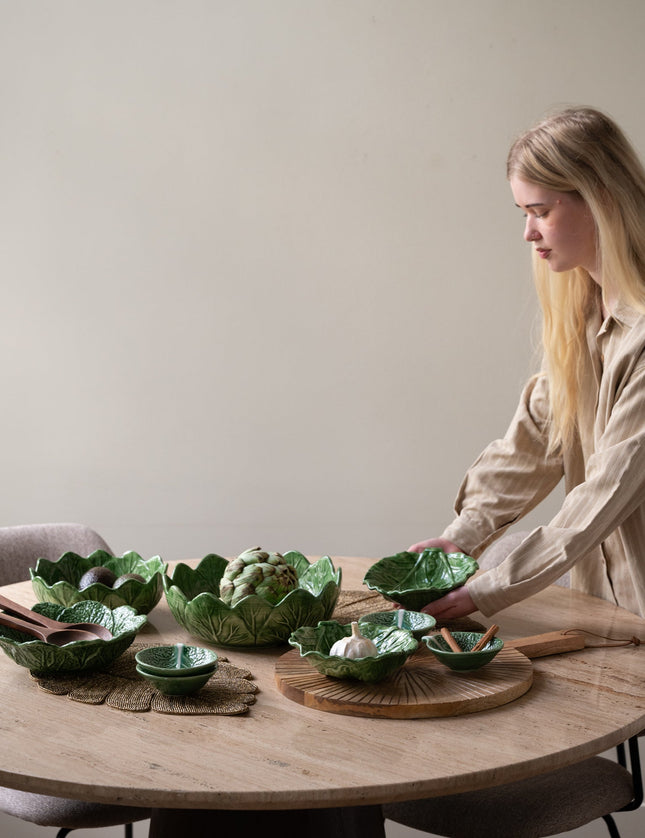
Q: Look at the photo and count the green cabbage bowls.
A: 9